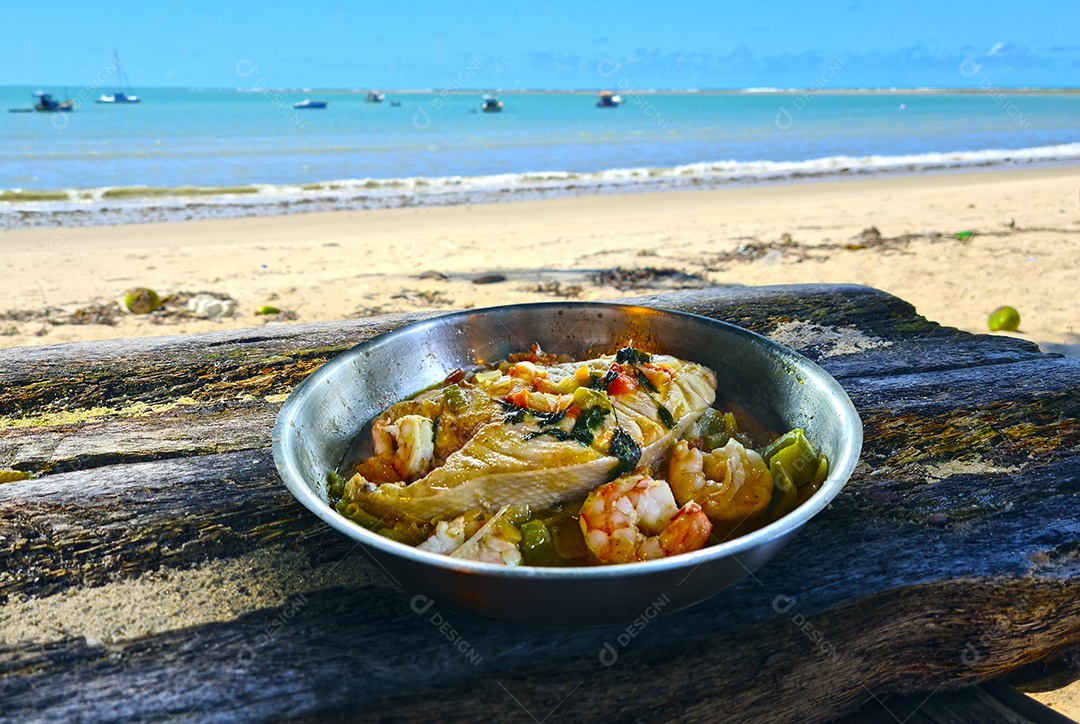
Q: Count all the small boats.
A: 6